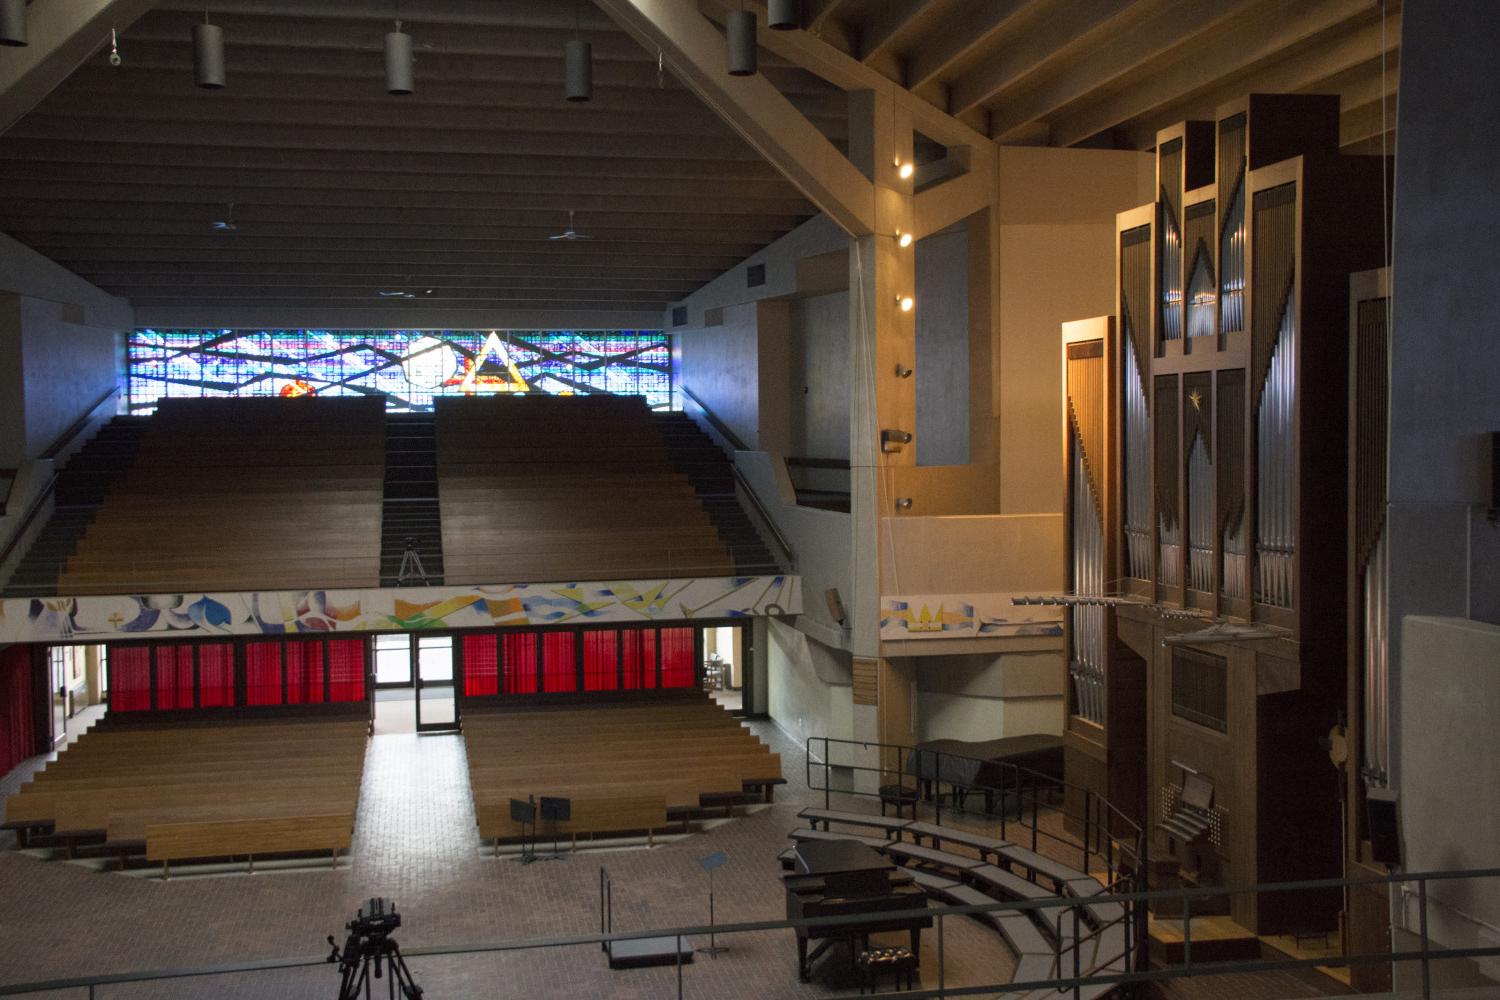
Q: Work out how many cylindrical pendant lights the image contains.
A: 6